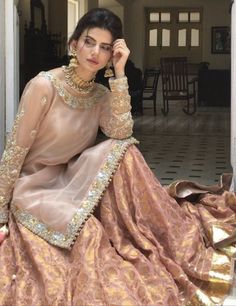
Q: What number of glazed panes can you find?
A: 8